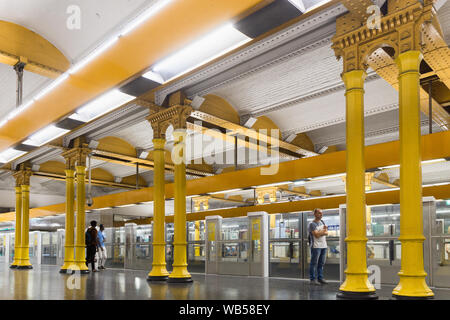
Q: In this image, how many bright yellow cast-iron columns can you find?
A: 8